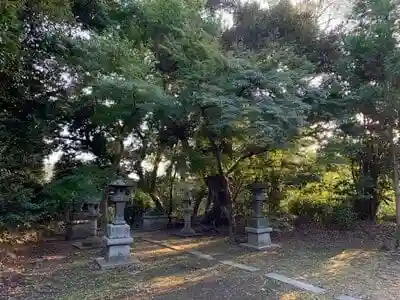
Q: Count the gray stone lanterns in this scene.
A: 4